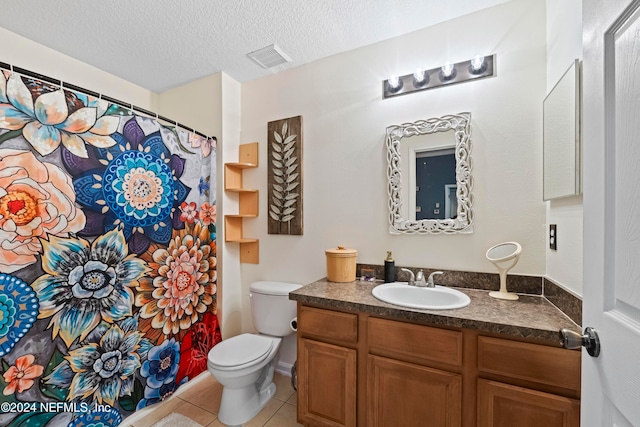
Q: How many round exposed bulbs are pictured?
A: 4